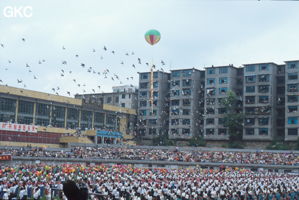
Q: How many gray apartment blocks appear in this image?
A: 5